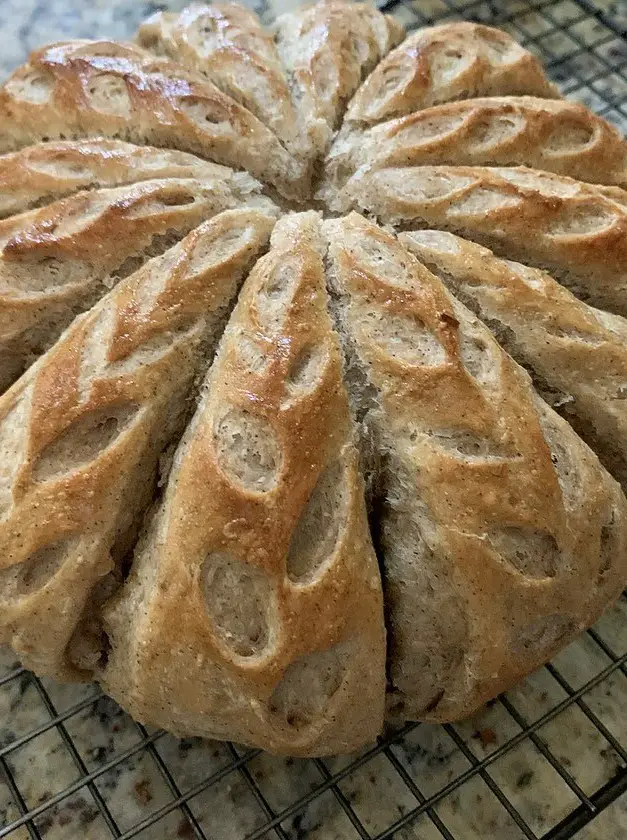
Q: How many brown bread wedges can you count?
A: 12